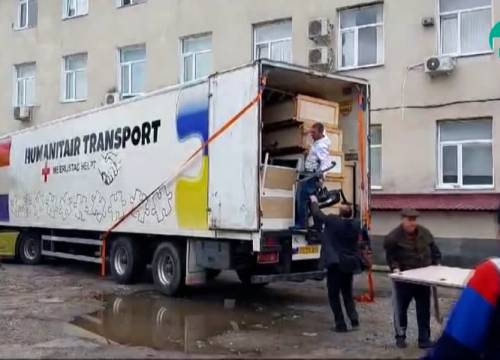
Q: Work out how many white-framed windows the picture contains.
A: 12